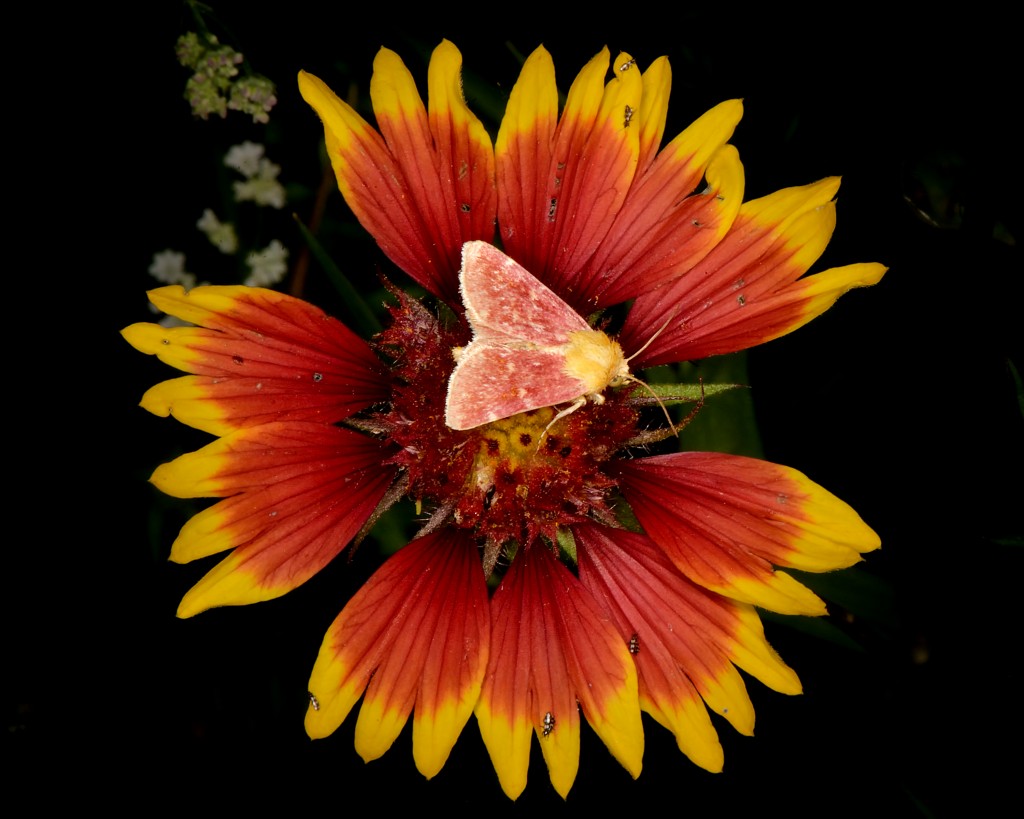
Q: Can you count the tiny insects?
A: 5